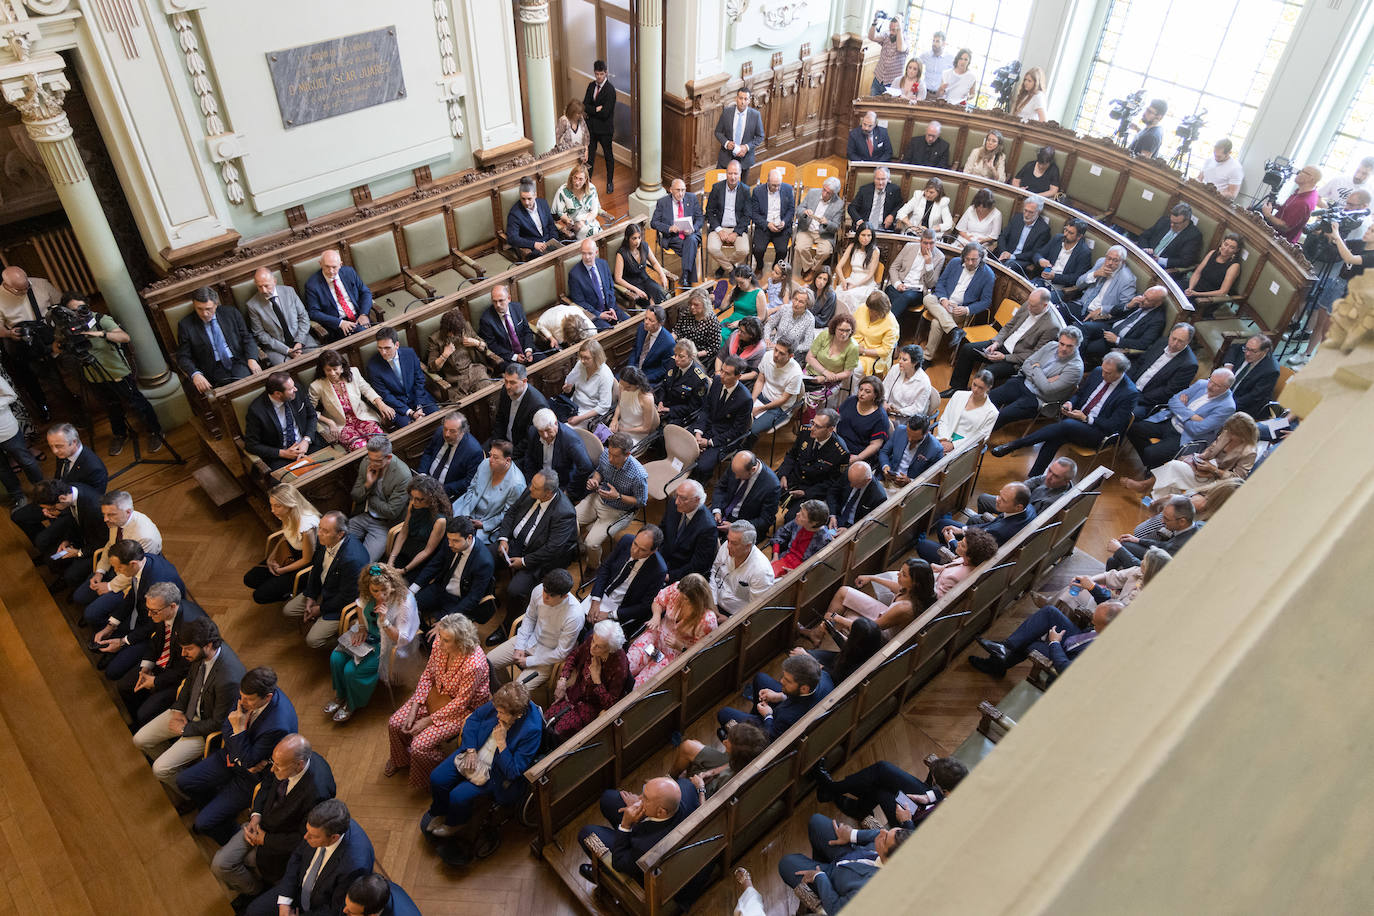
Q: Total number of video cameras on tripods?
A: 6